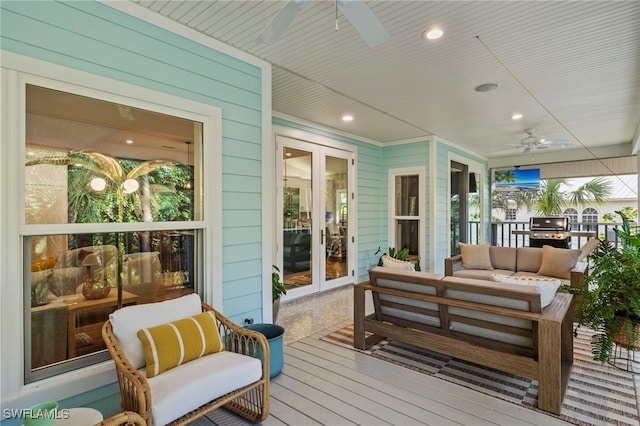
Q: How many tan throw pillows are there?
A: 2